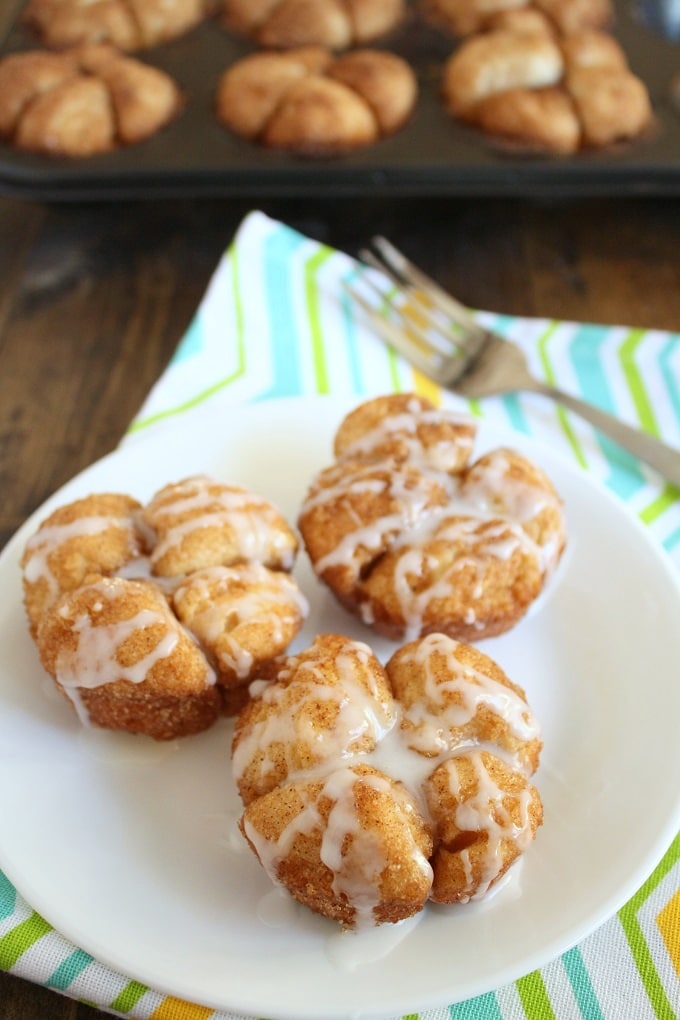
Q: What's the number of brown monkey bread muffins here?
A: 9